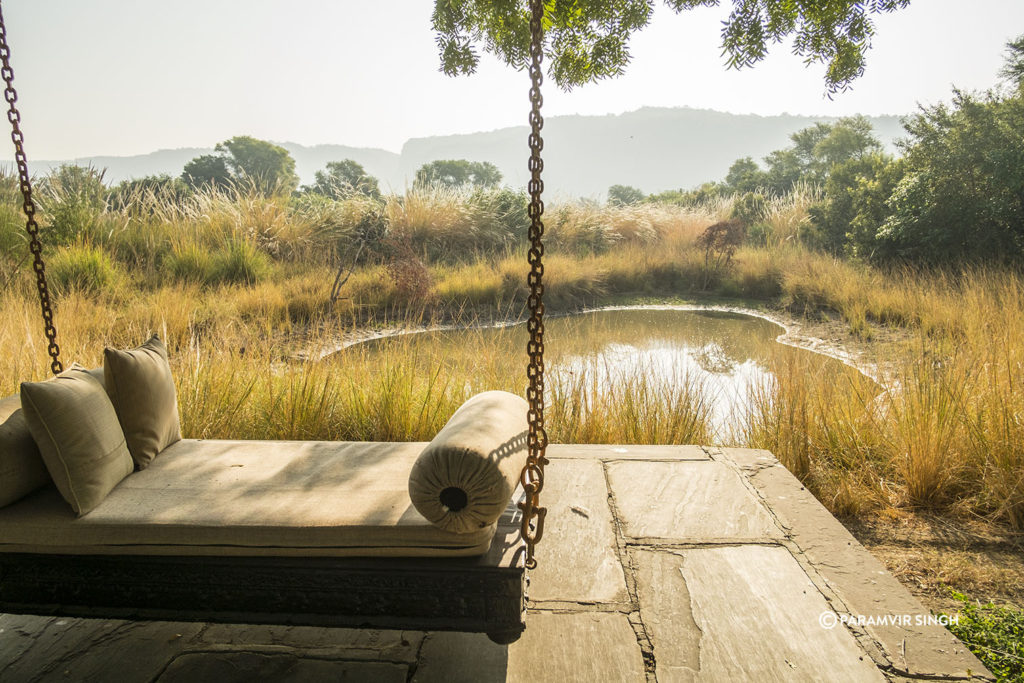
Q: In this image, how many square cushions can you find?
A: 2